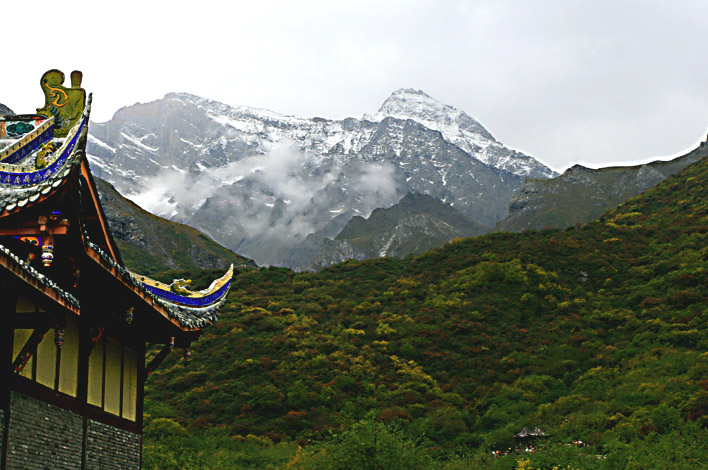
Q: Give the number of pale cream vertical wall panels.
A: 6